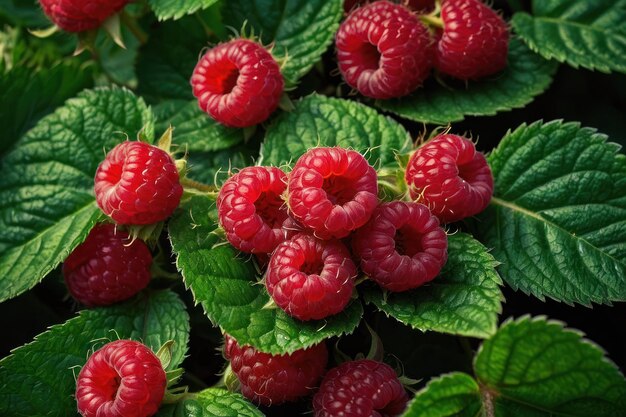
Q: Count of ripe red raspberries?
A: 14